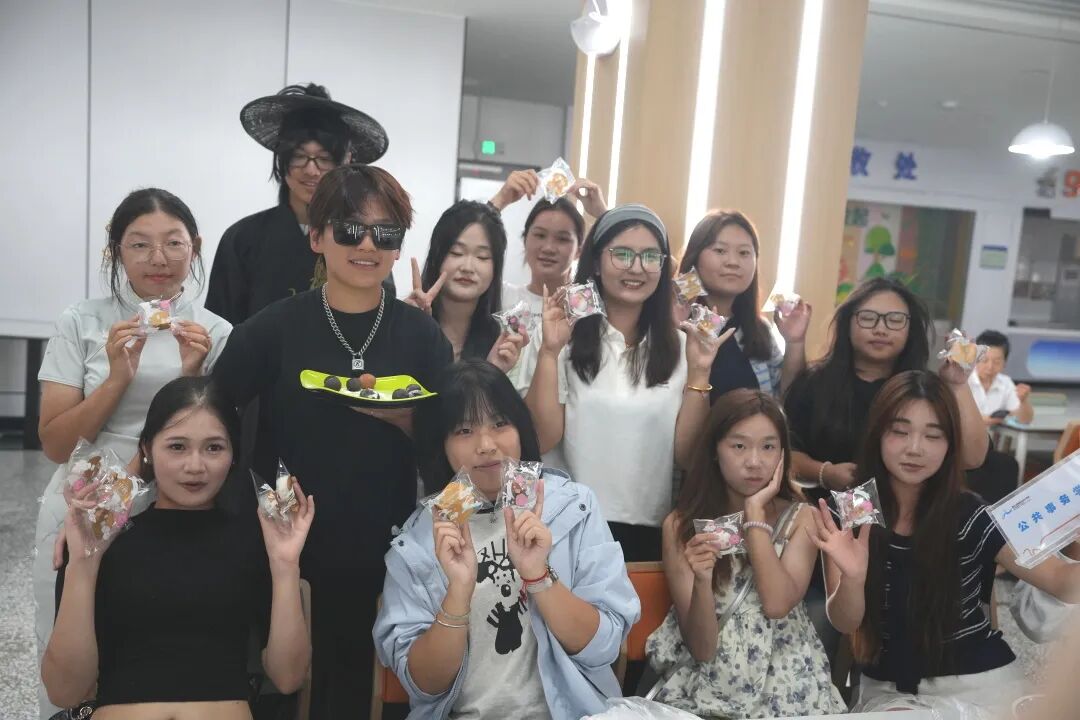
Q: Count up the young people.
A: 12